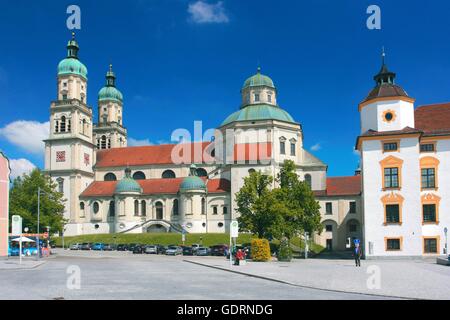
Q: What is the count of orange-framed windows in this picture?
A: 9